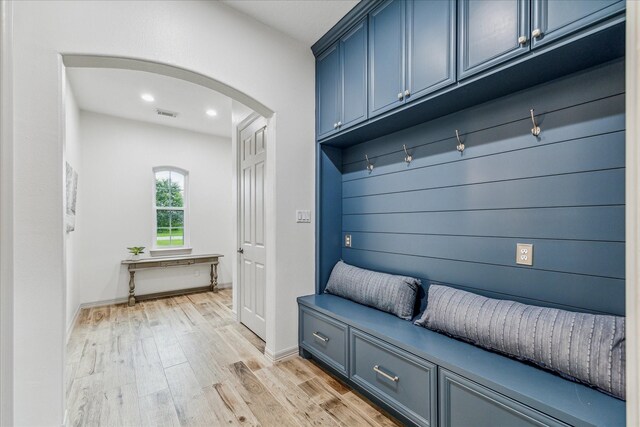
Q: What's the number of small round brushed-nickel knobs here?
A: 6